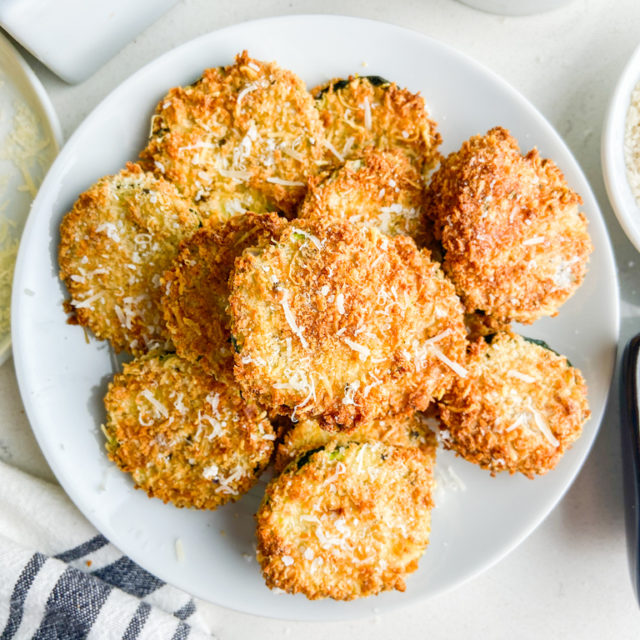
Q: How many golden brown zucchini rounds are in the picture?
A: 11